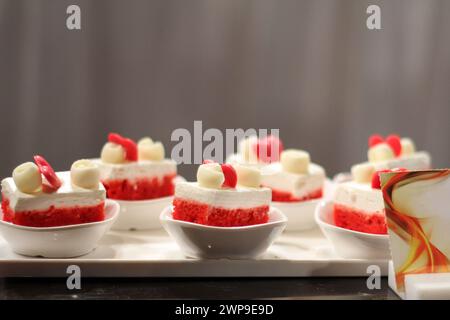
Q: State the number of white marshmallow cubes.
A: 11